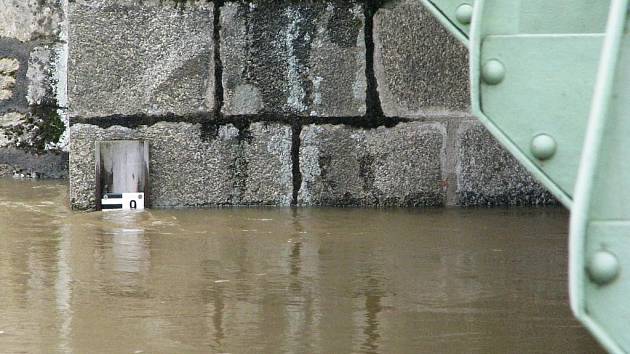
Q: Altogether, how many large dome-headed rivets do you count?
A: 4